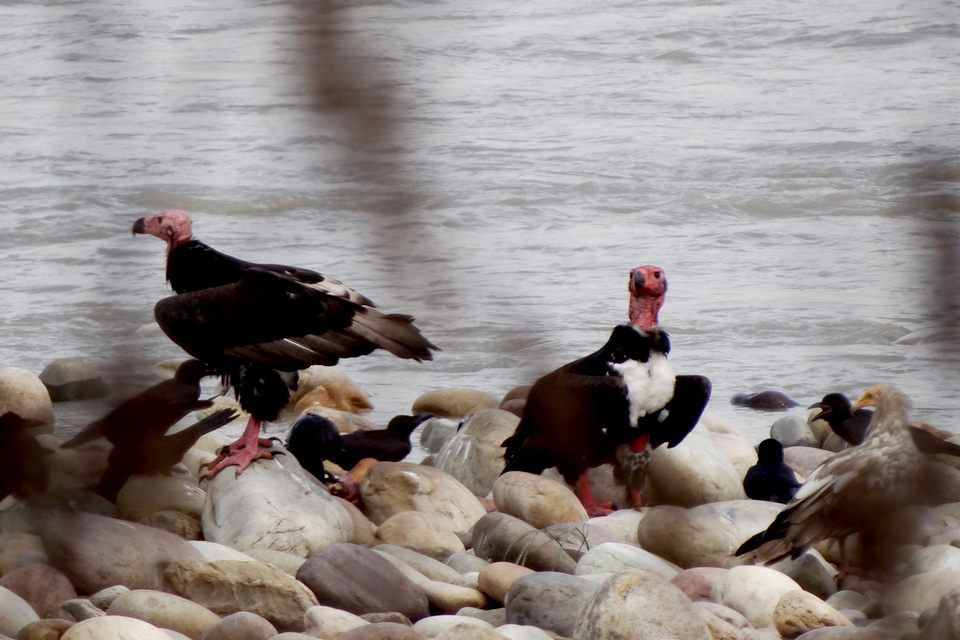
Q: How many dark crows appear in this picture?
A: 7